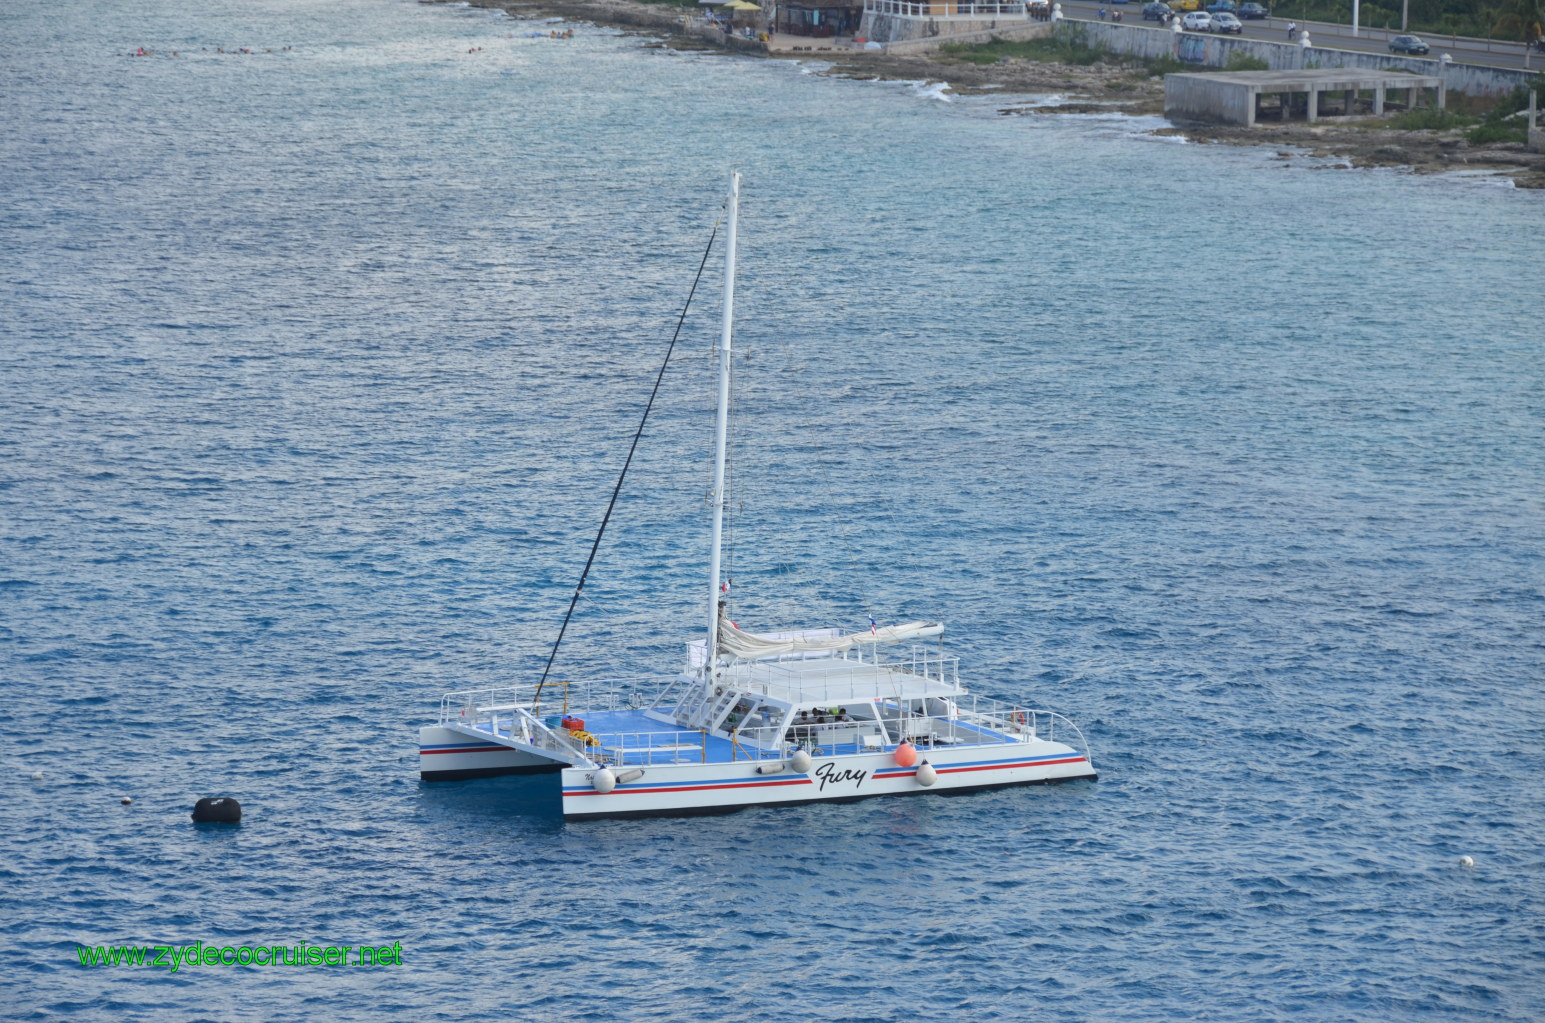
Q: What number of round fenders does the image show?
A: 4